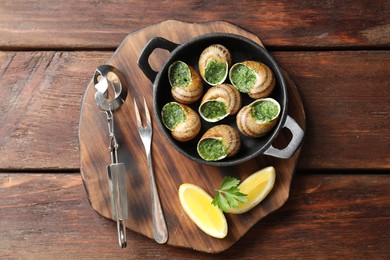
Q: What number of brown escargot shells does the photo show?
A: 7